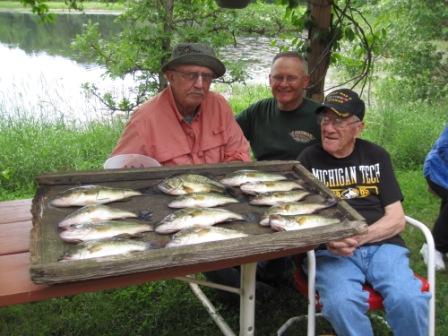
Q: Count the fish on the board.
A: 13